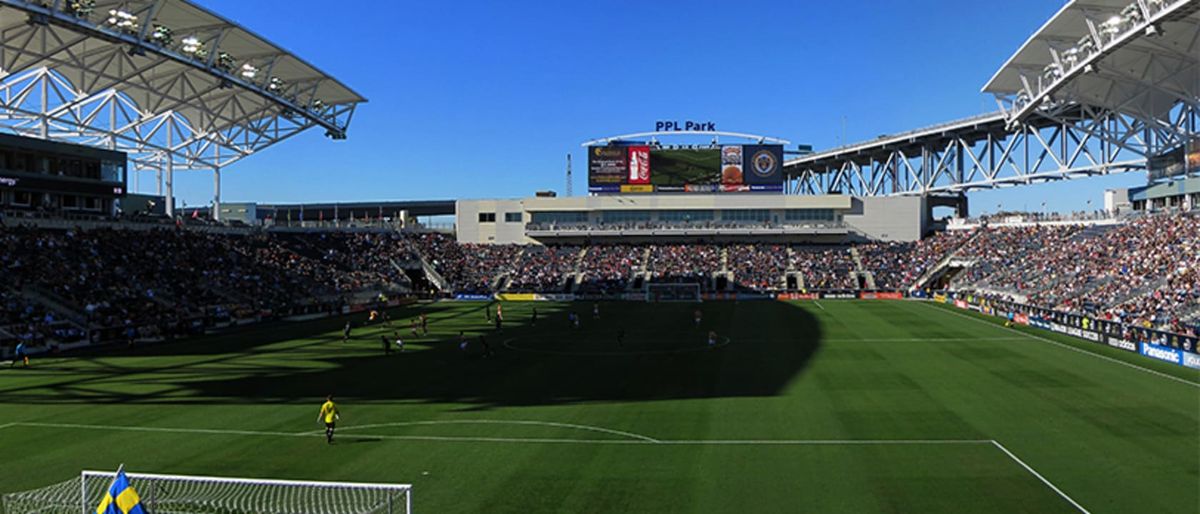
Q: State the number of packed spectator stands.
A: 3